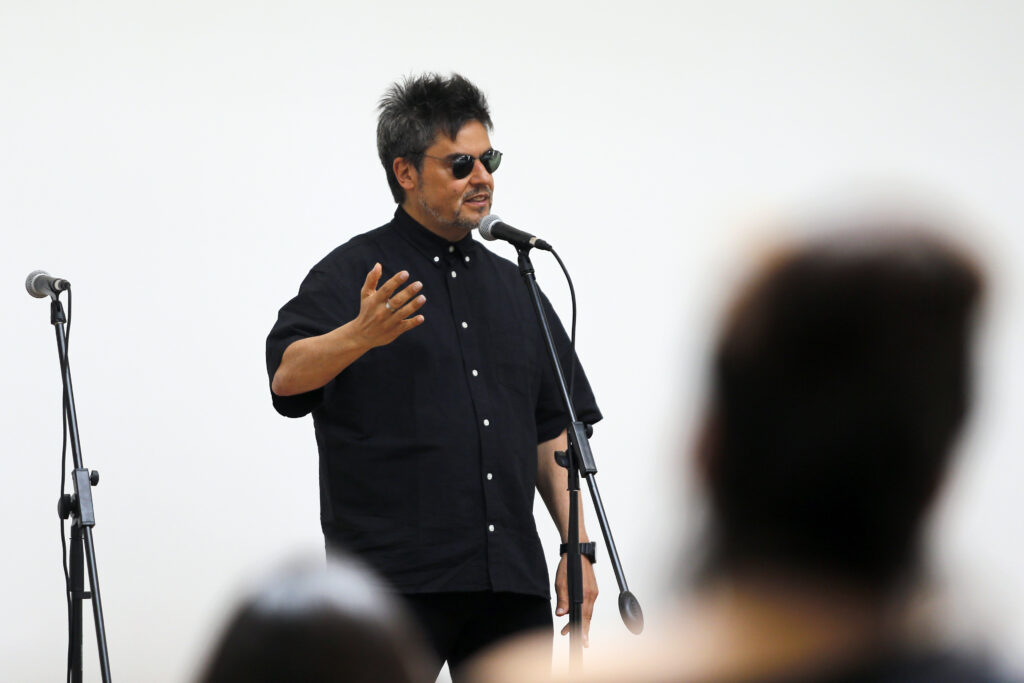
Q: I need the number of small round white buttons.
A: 9